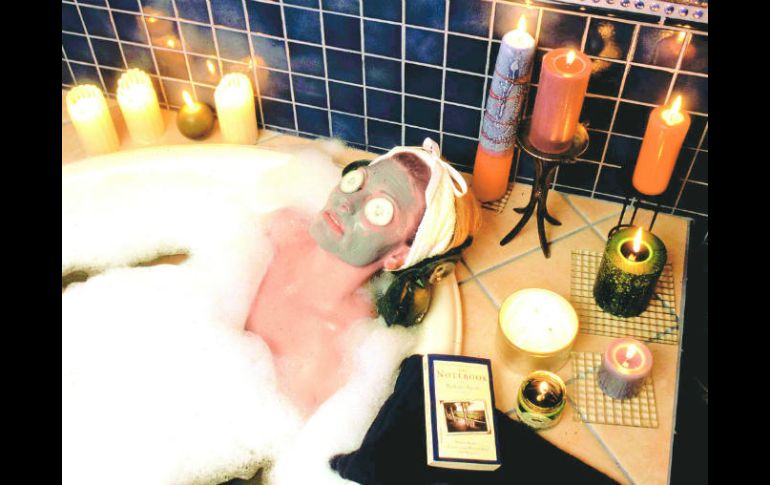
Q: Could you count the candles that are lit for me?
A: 11